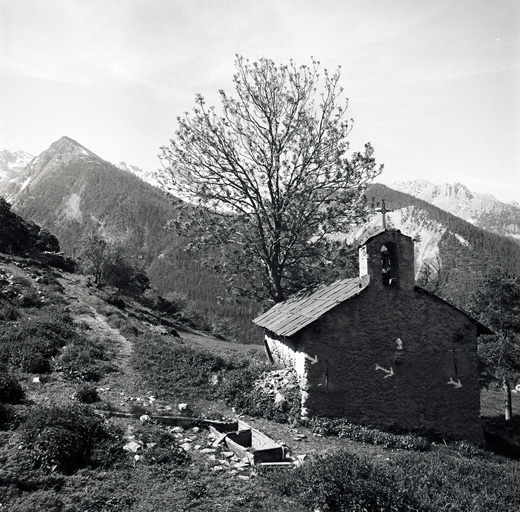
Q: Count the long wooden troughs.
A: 1